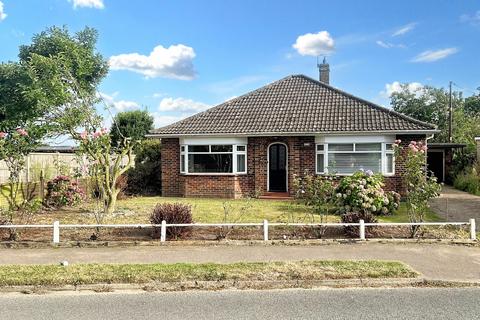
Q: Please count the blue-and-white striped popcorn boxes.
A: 0